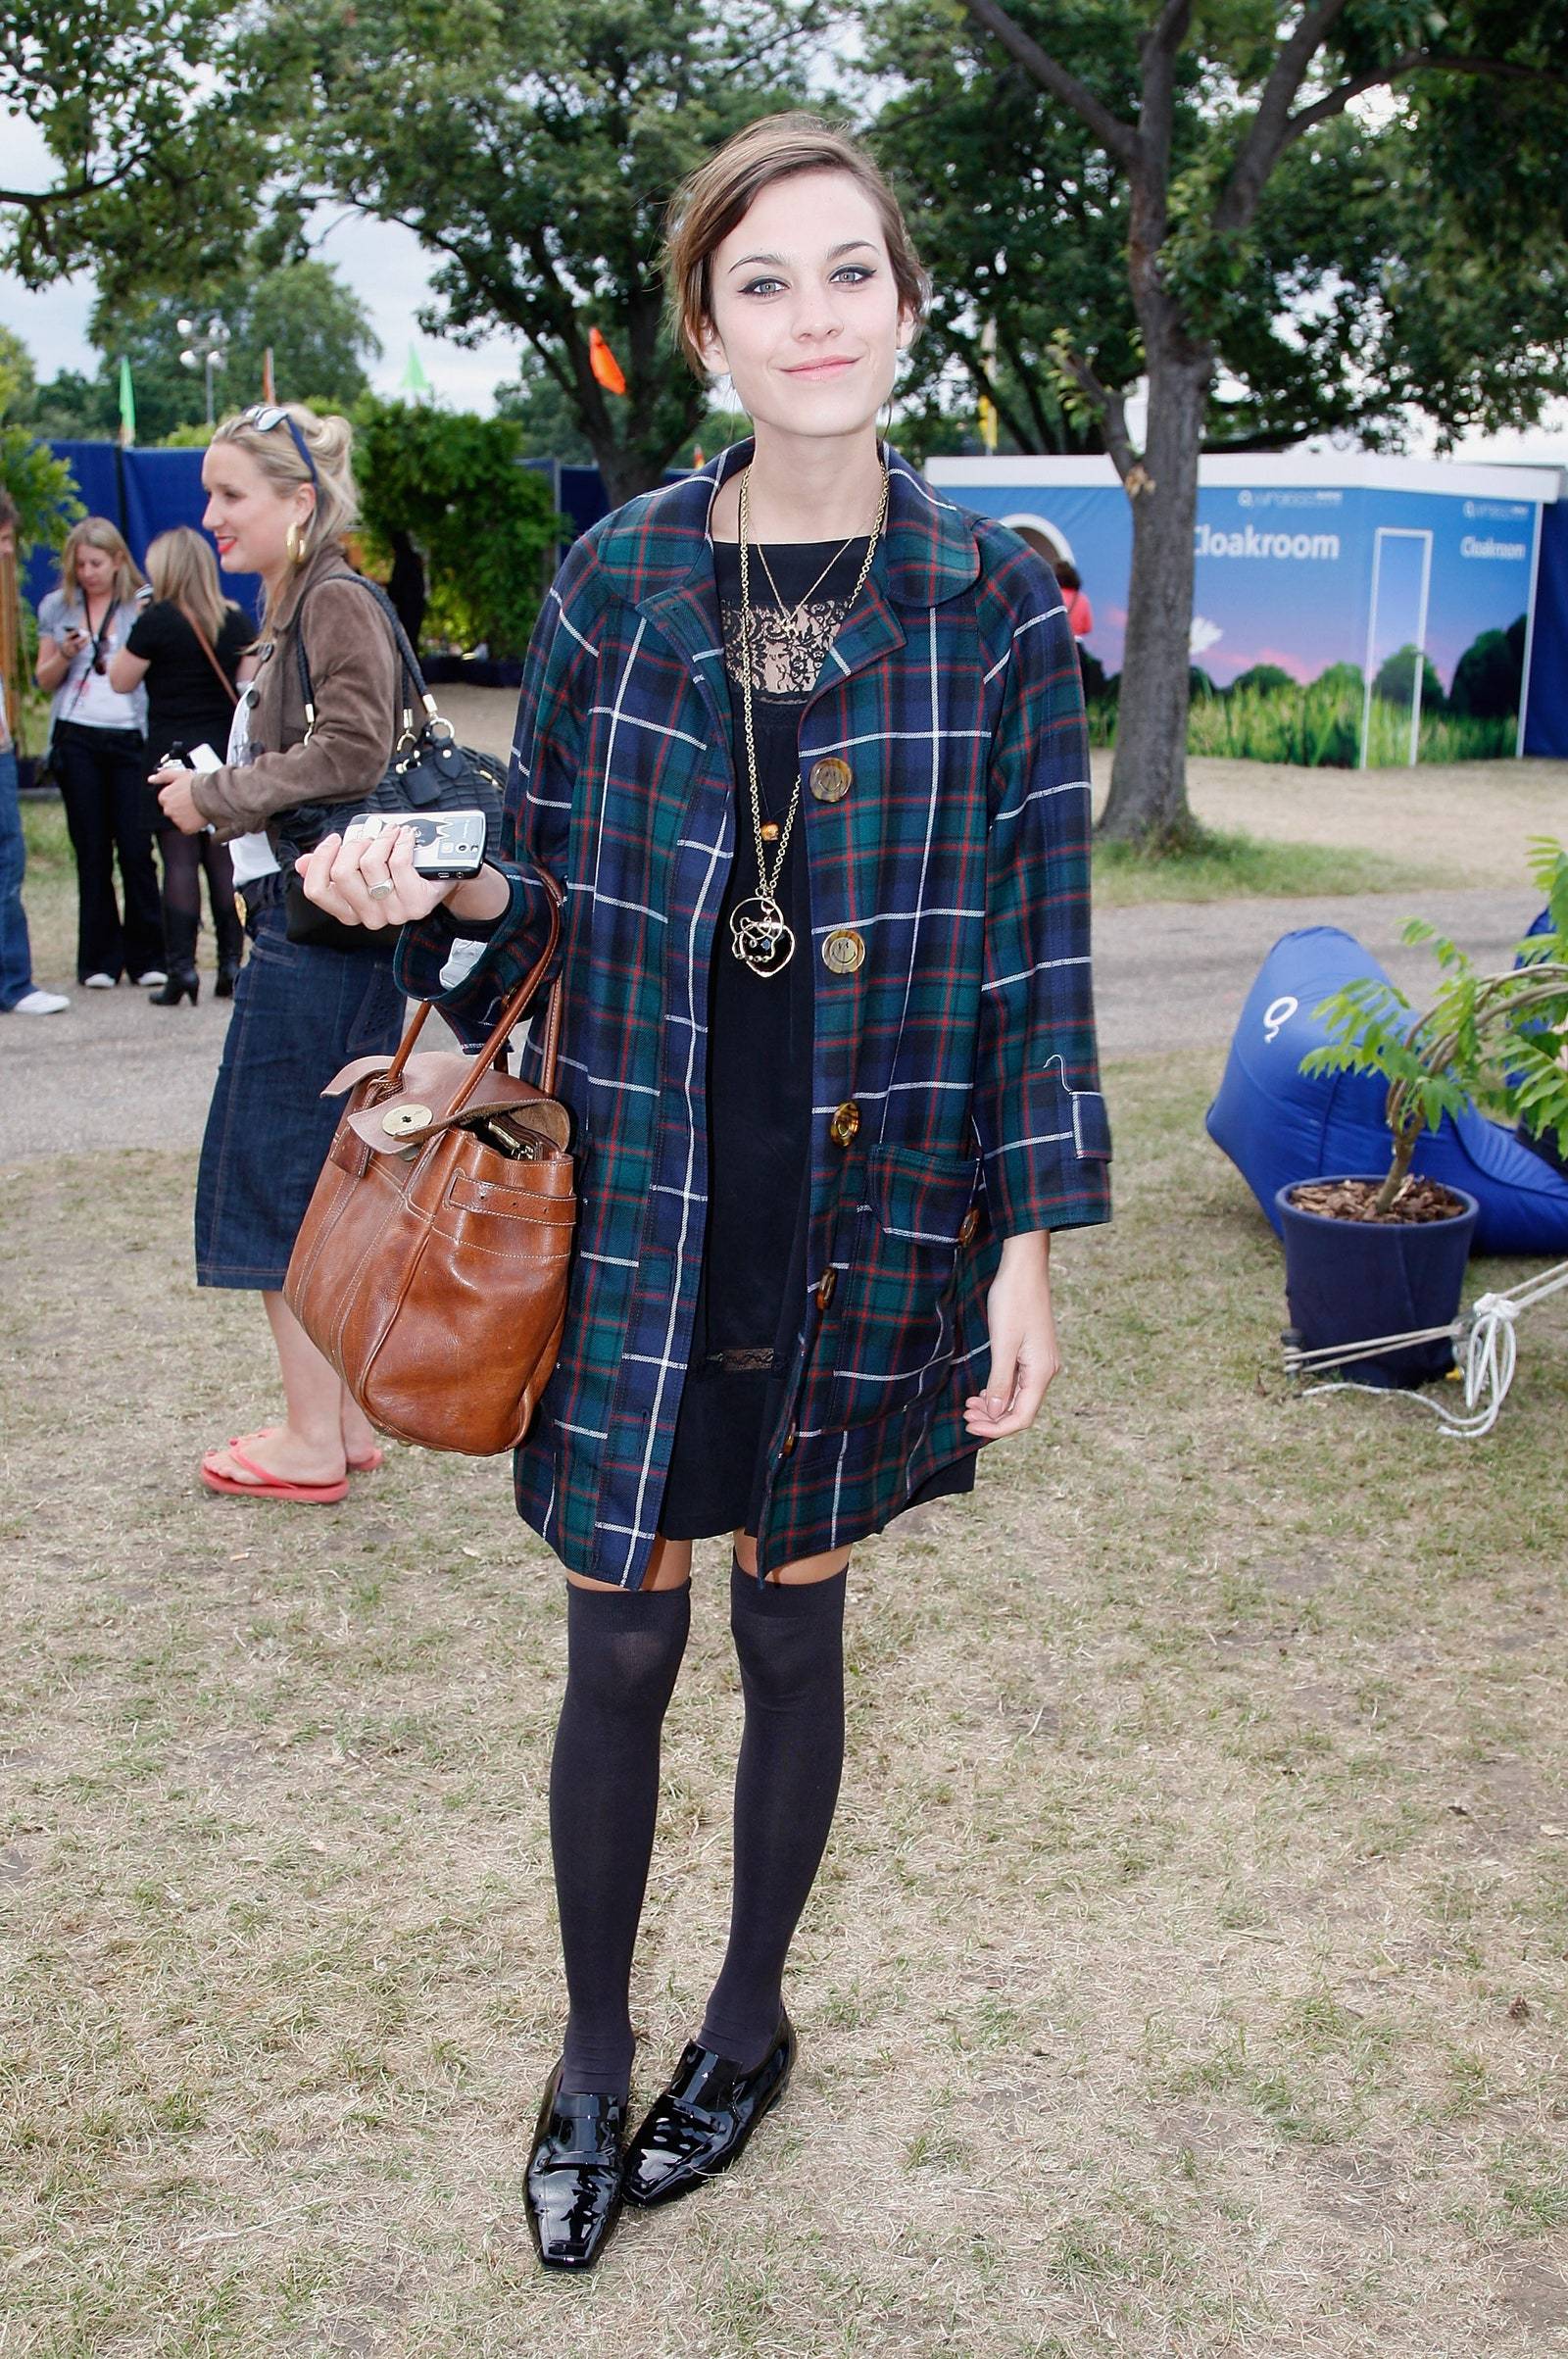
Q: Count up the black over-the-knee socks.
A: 2